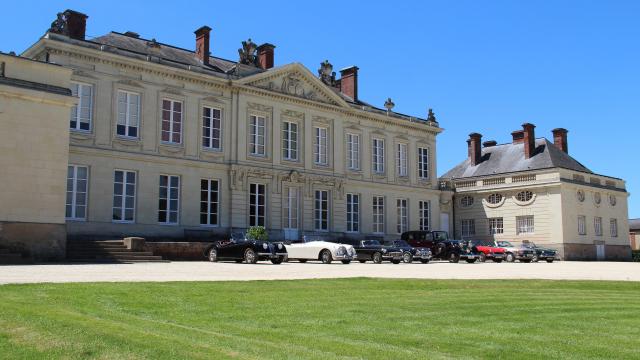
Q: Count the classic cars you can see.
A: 8